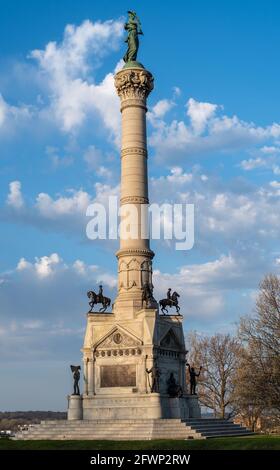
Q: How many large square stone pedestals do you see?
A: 1